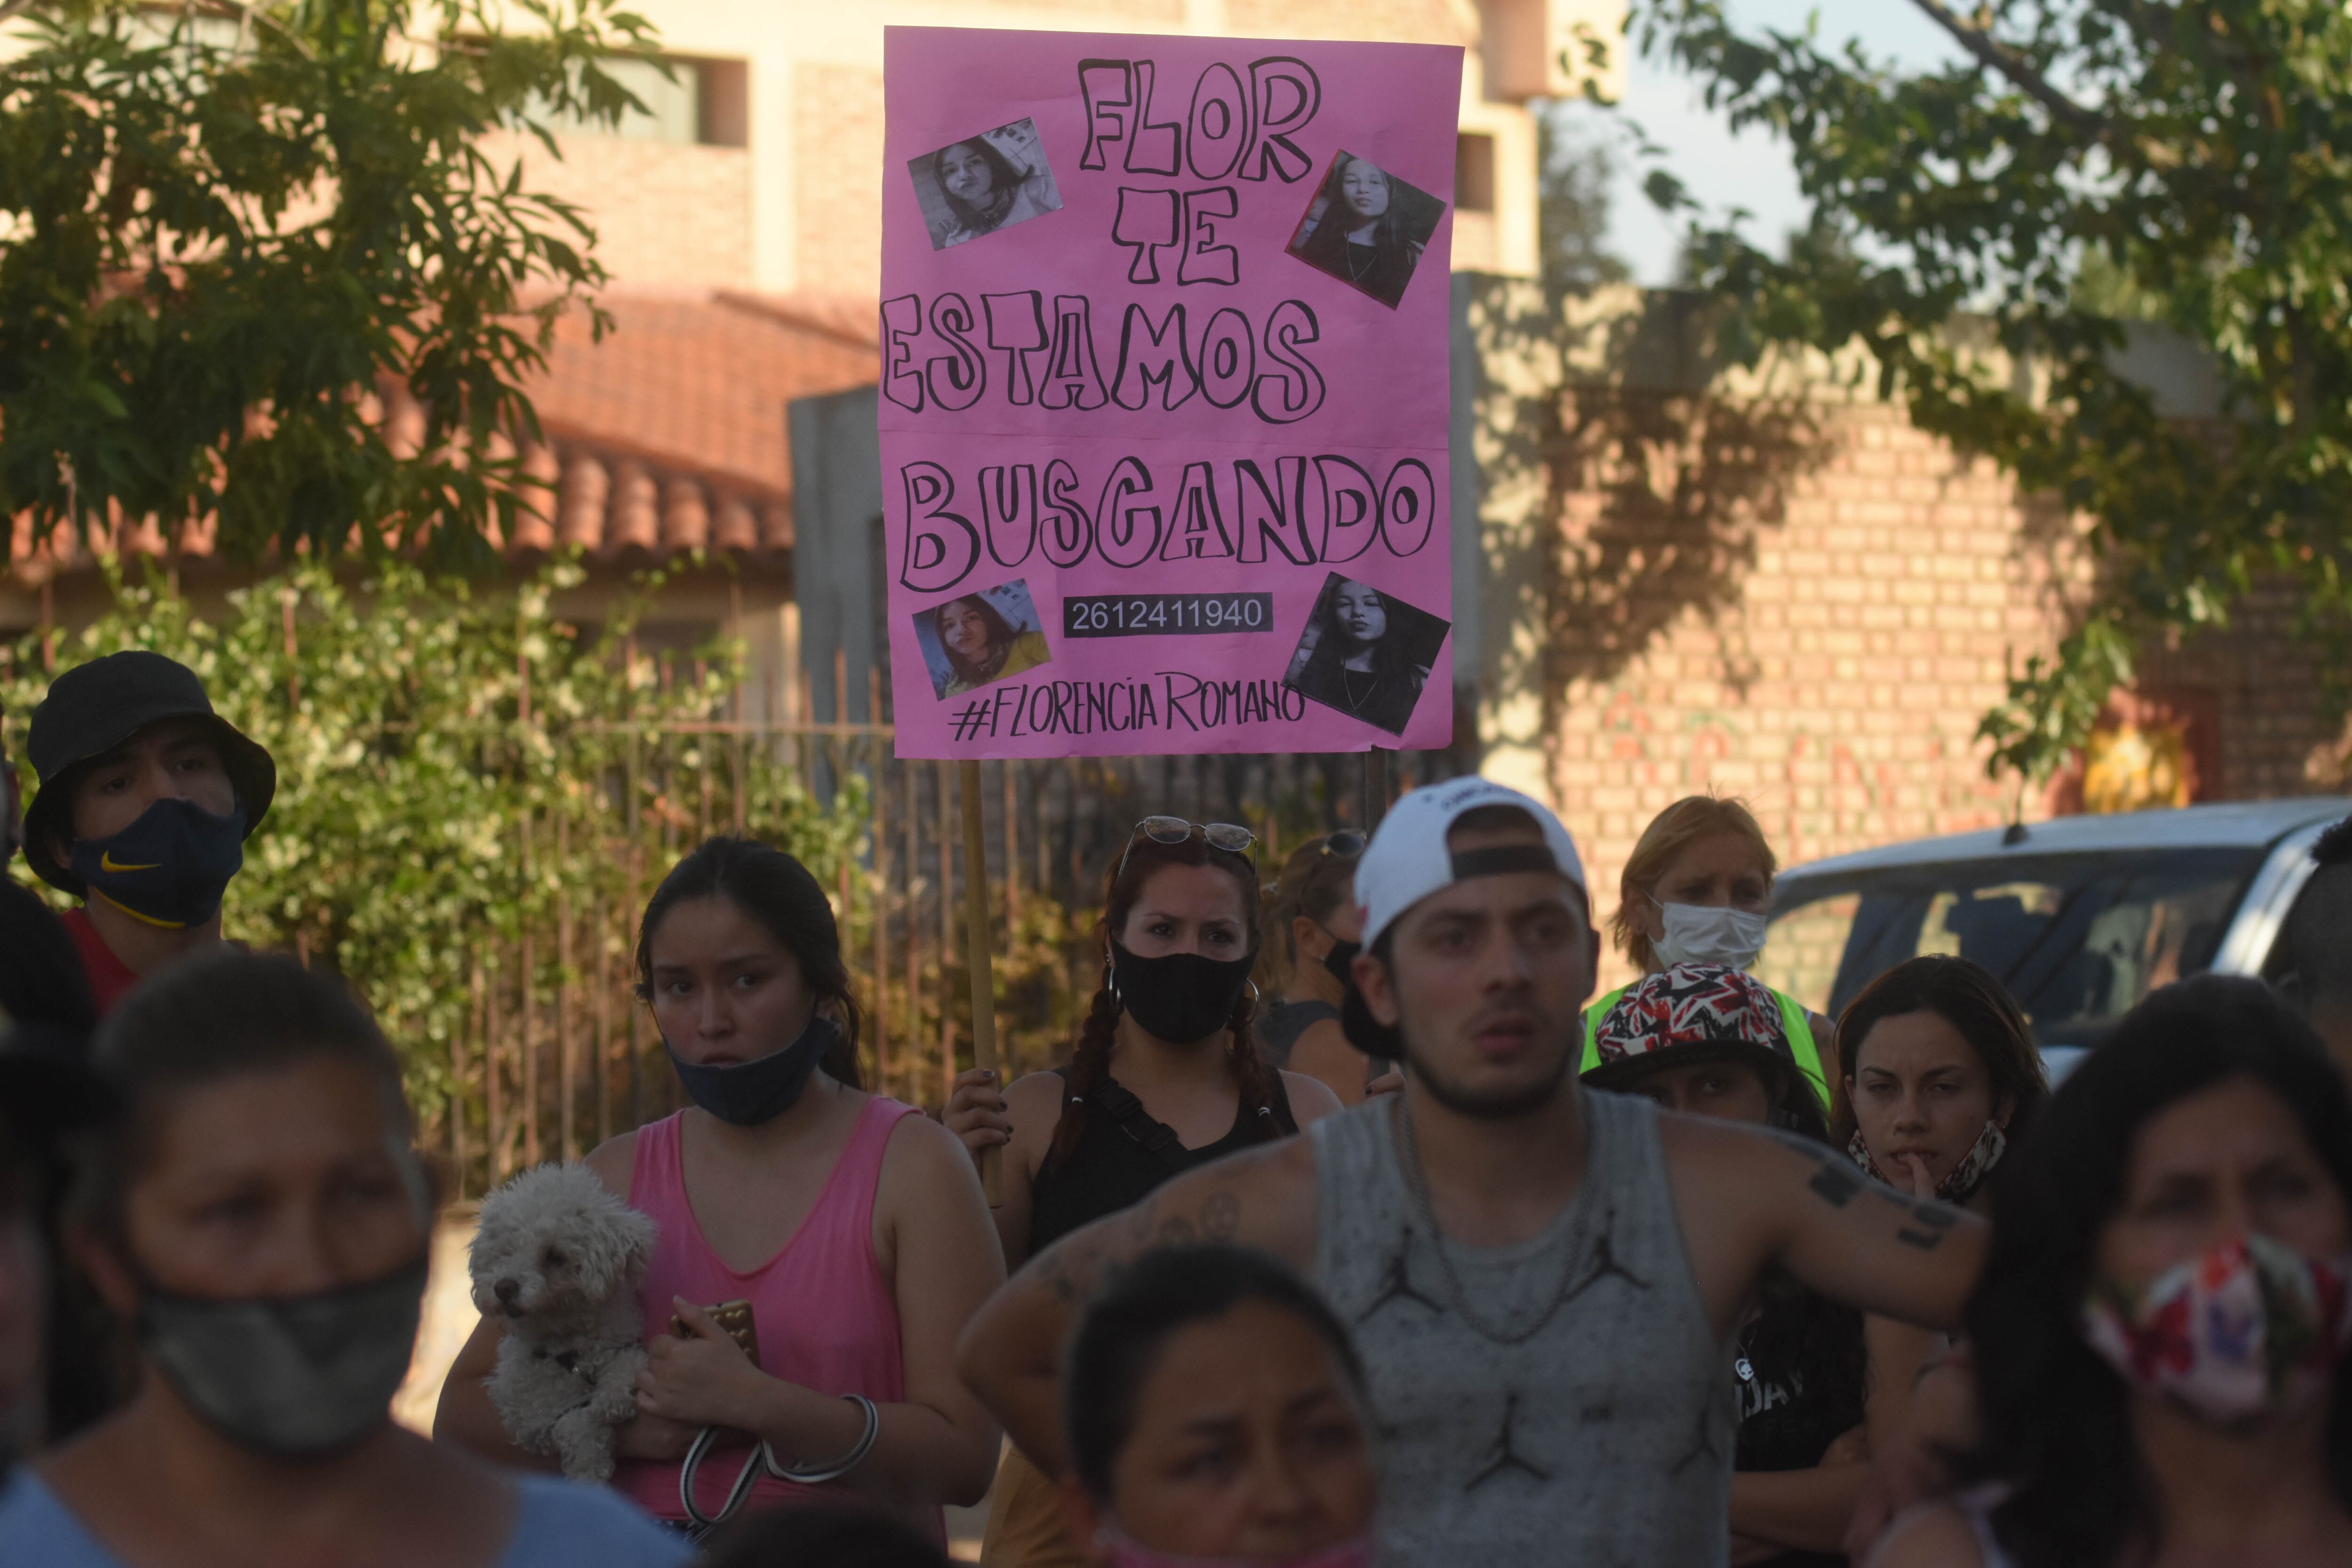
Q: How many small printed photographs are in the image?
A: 4